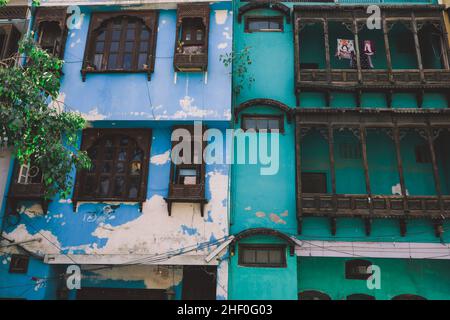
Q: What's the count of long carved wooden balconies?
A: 2